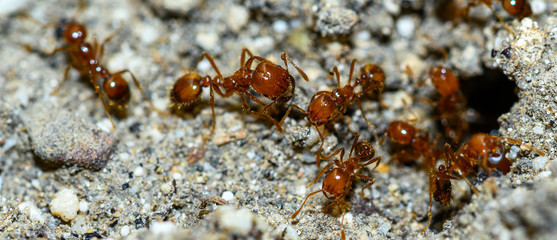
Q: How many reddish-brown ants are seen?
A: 8